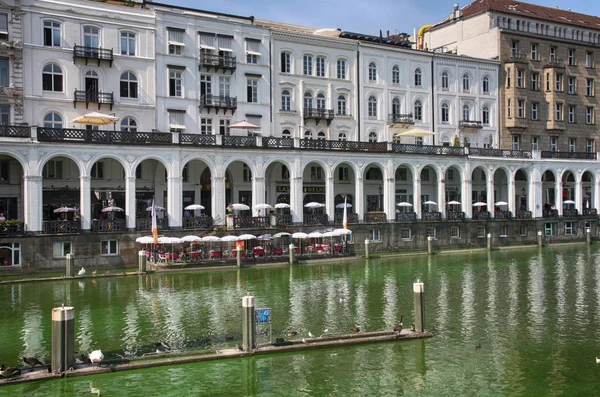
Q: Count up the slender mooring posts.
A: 12